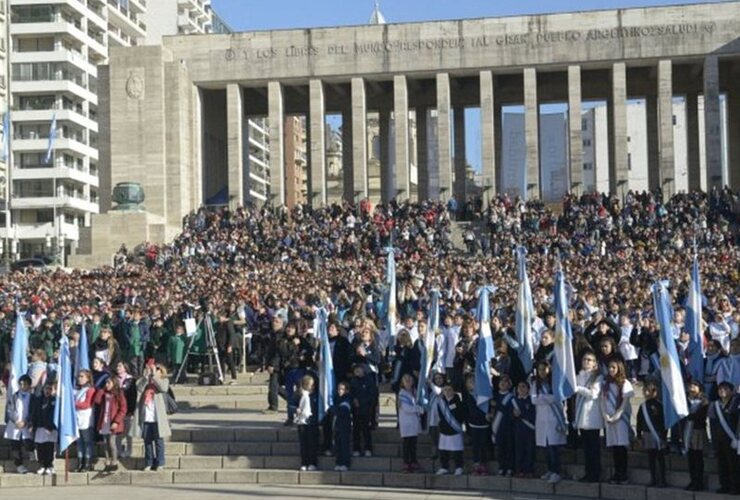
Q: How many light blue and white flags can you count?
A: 13